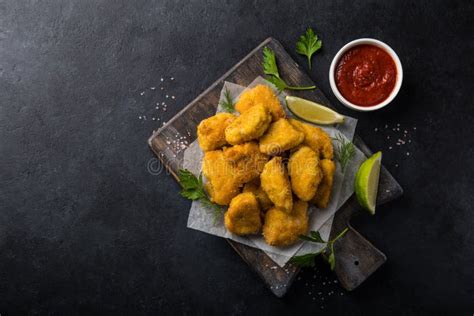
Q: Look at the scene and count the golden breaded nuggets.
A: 13